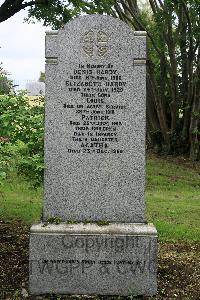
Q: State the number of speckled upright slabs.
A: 1